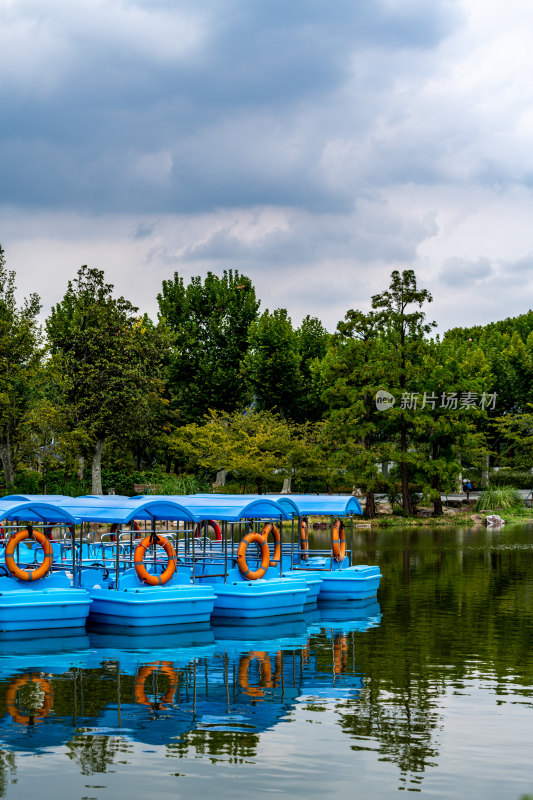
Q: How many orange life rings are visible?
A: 6